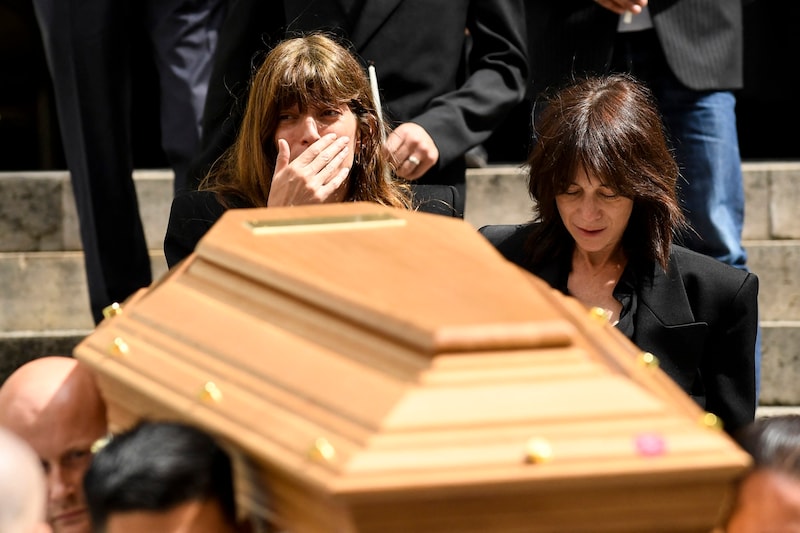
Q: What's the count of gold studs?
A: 8